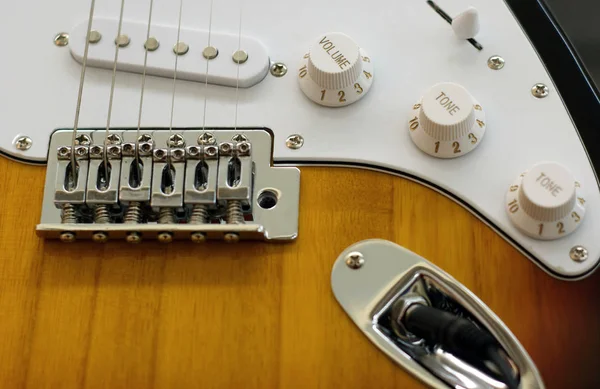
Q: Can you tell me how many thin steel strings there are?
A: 6